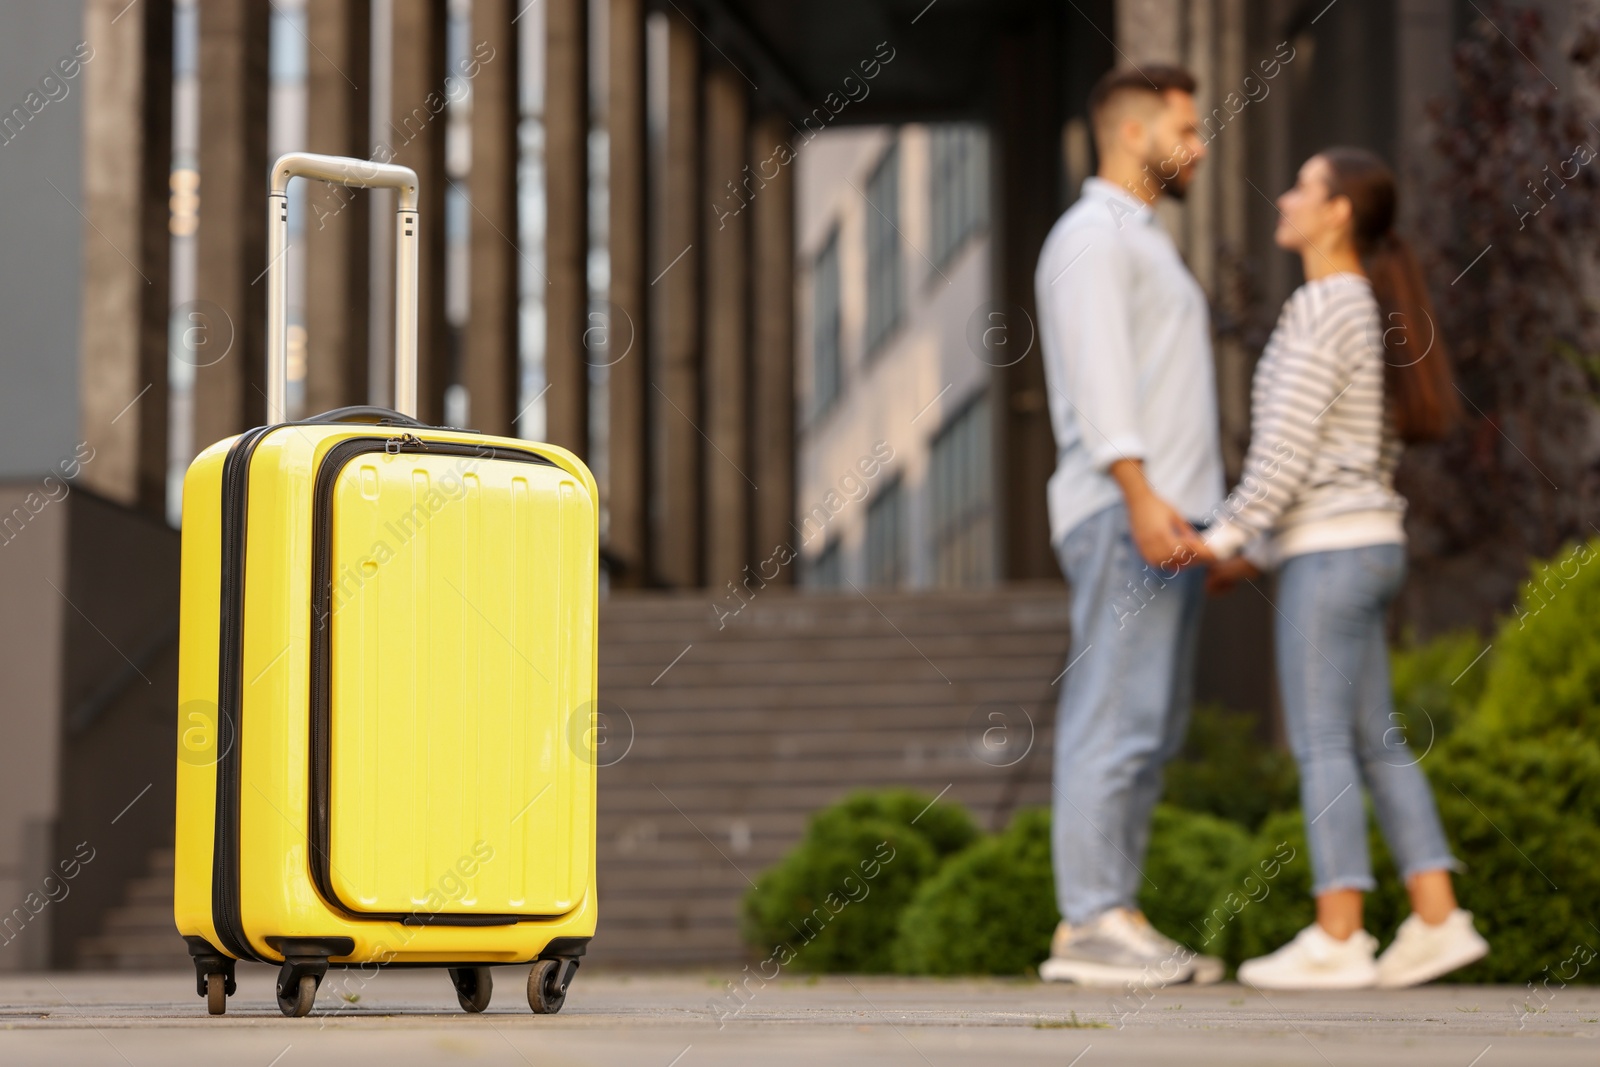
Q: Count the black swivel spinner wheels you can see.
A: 4